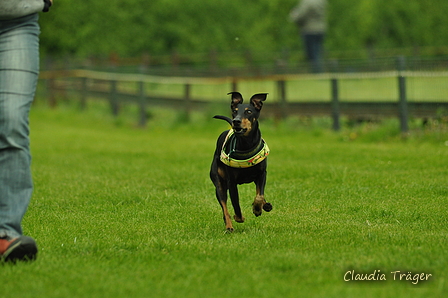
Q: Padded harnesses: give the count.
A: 1